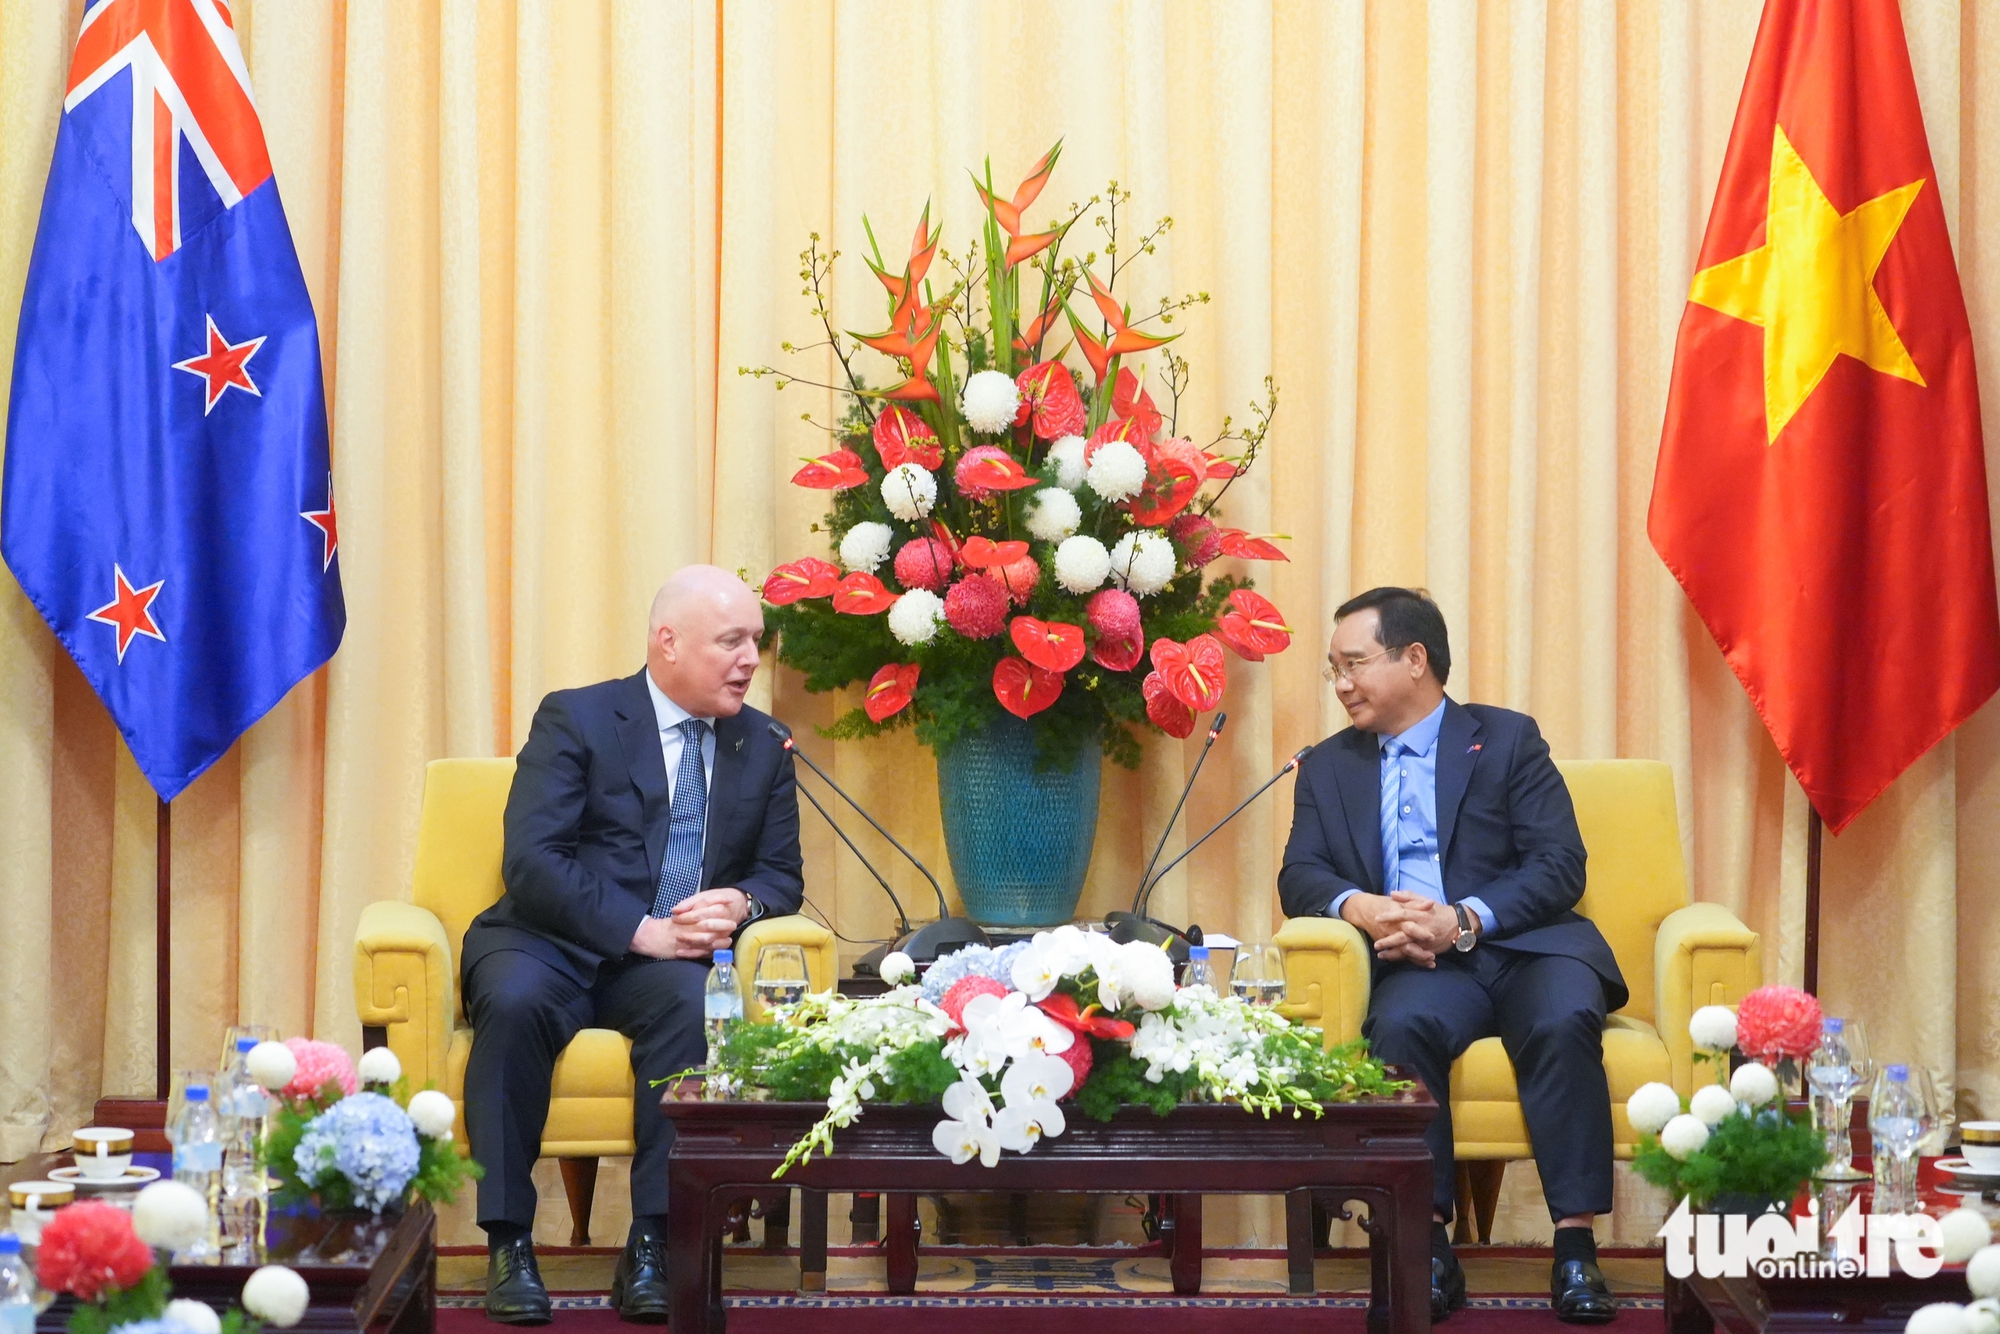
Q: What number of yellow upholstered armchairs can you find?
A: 2